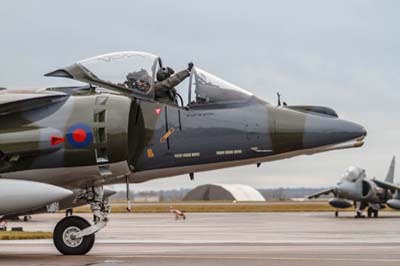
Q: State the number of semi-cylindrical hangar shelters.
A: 1